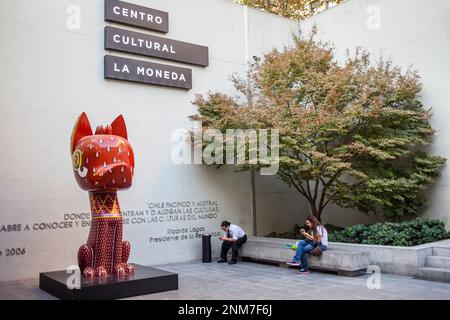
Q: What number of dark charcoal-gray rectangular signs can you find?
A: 3